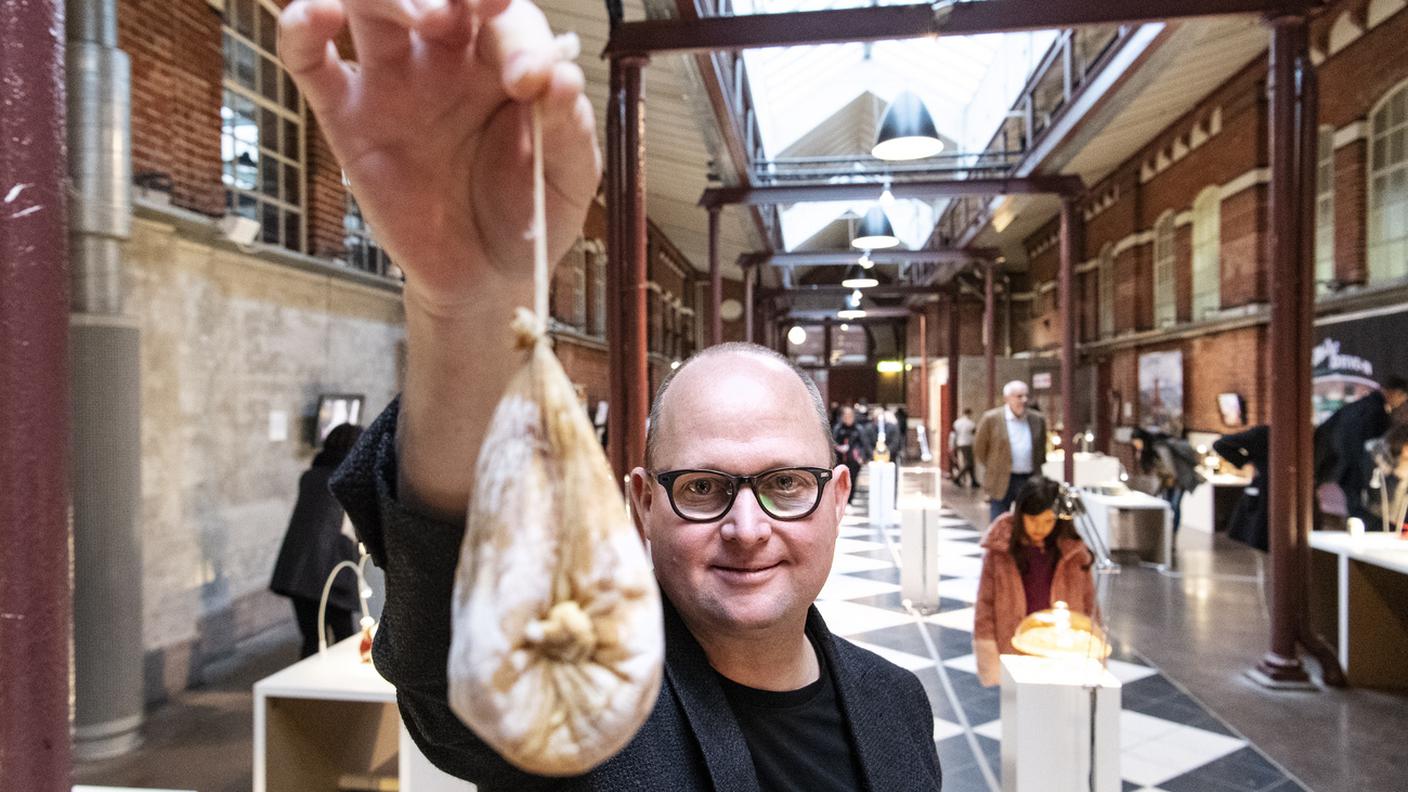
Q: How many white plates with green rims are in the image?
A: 0